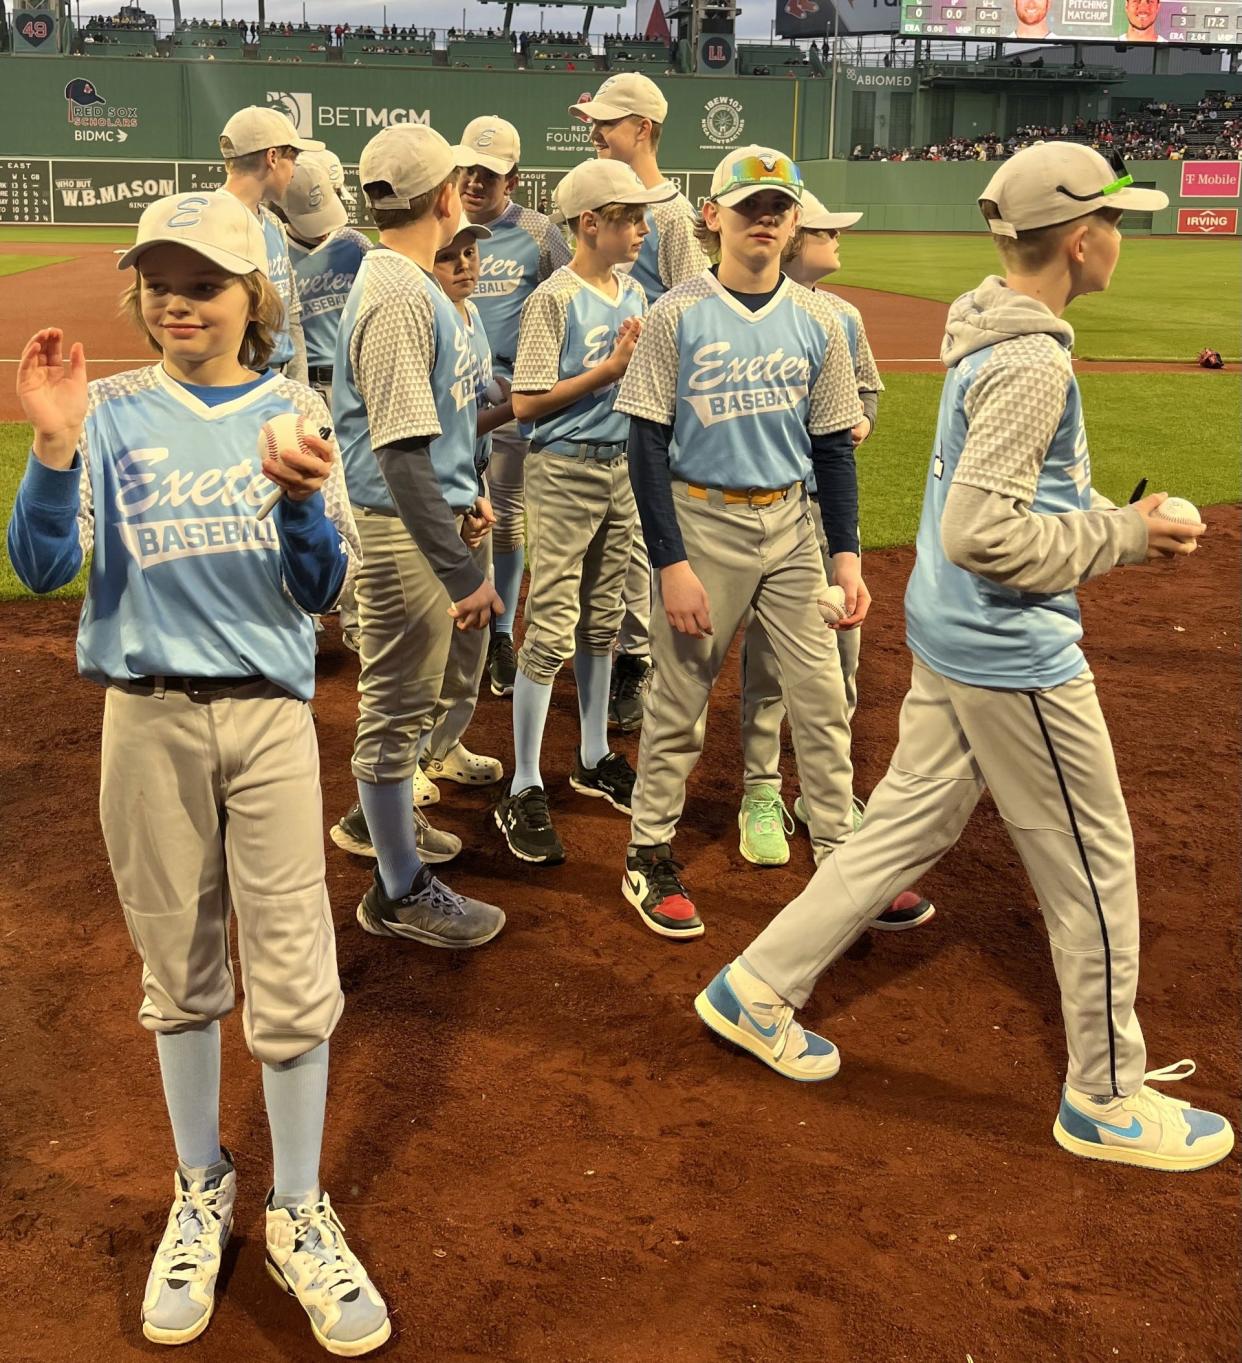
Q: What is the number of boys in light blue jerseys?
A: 11